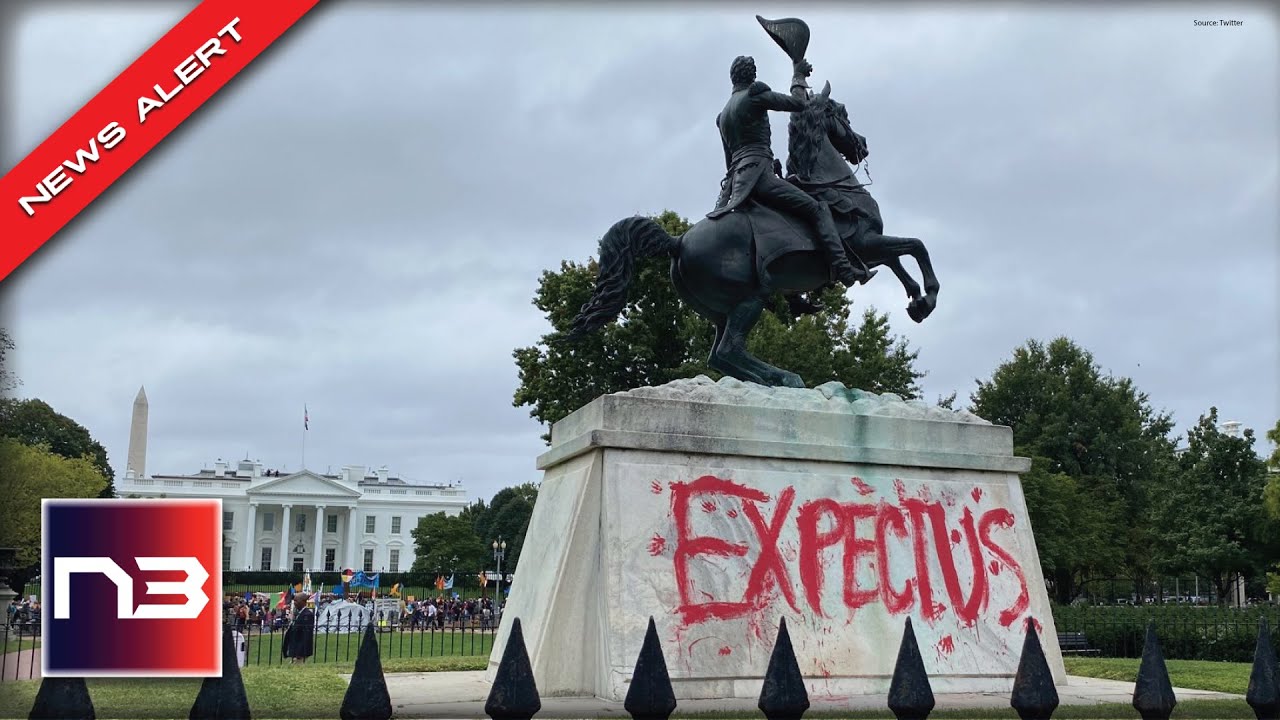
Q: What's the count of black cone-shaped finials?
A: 10